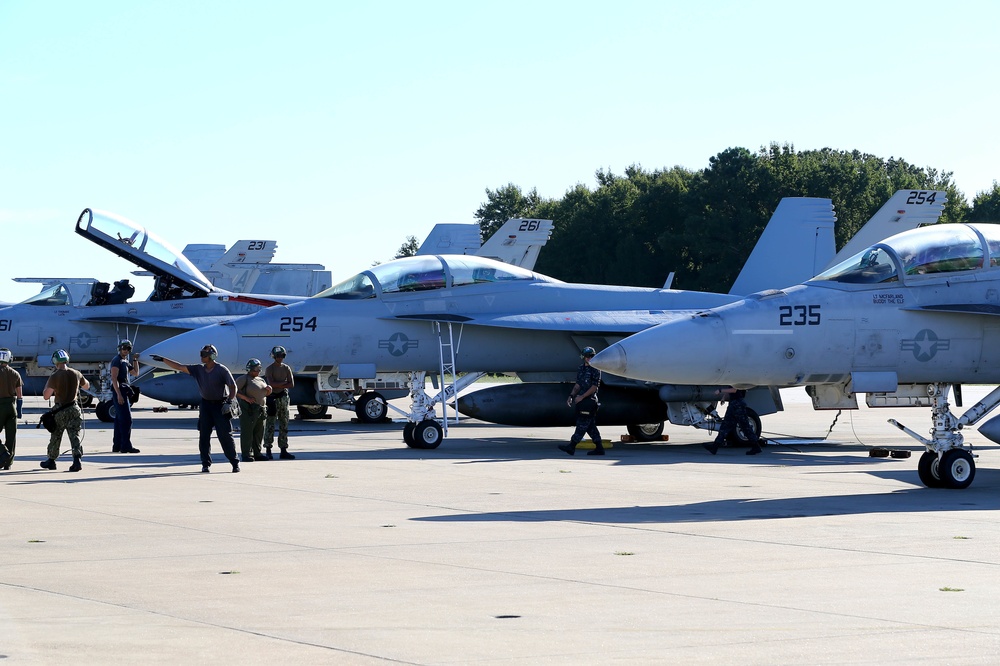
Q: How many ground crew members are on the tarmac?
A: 8